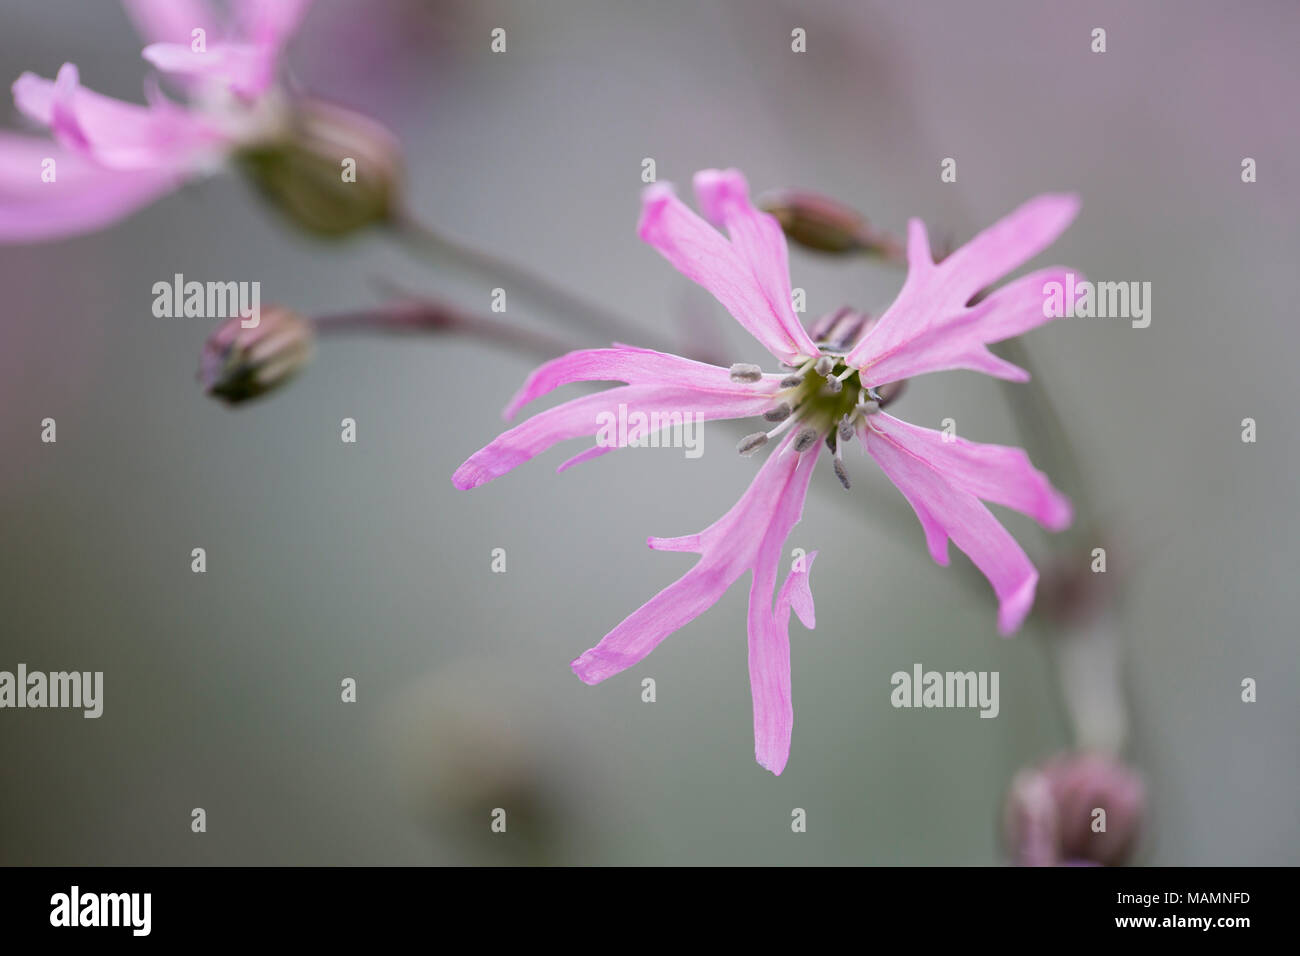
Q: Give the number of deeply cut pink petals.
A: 5